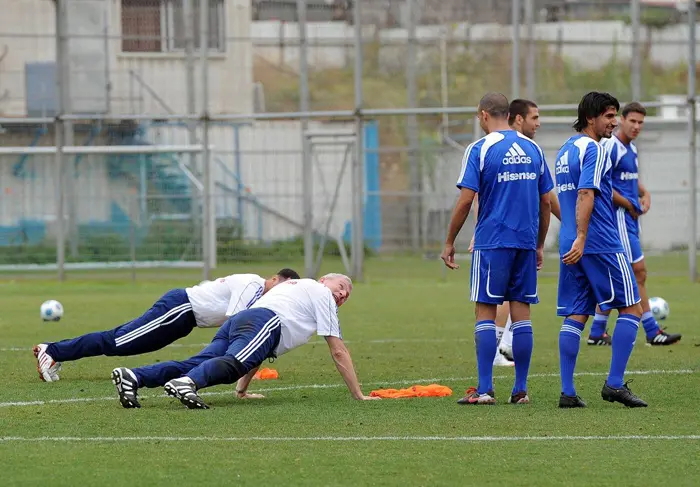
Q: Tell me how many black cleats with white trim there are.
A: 4